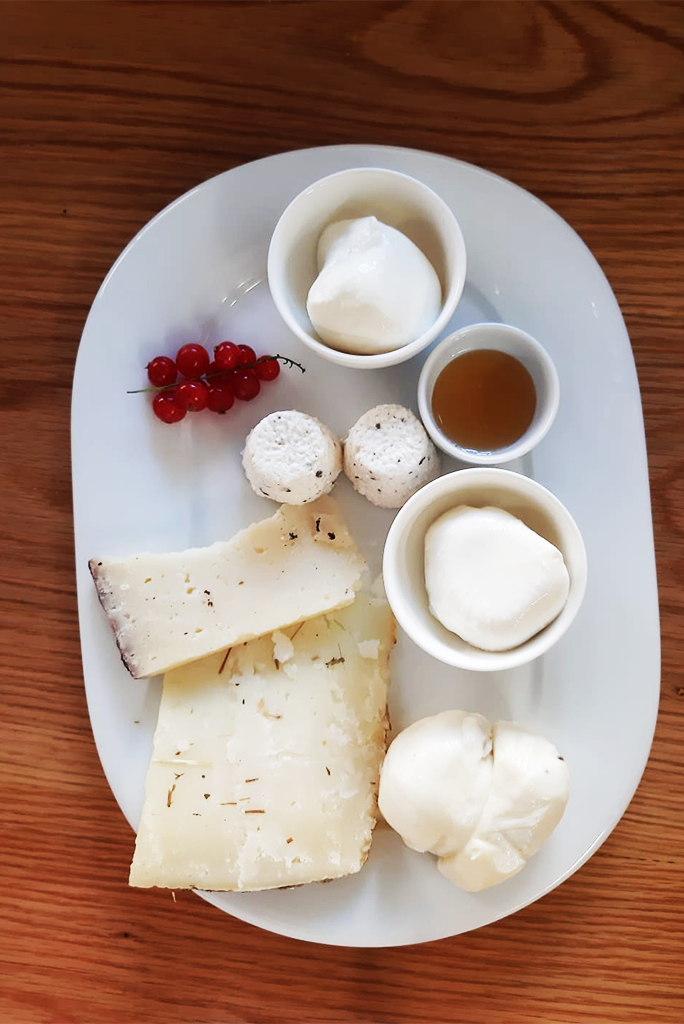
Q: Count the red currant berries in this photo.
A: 10